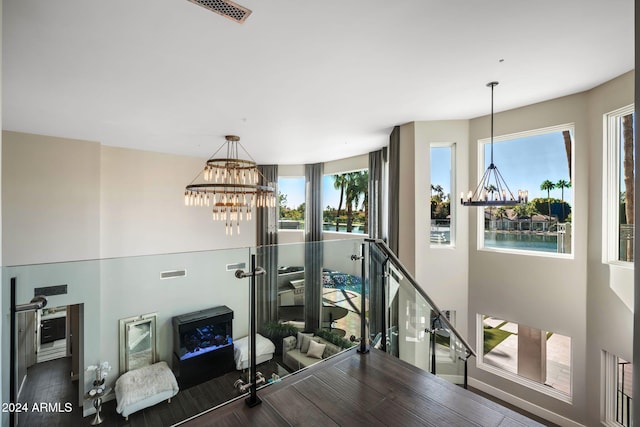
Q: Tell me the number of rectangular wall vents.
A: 3